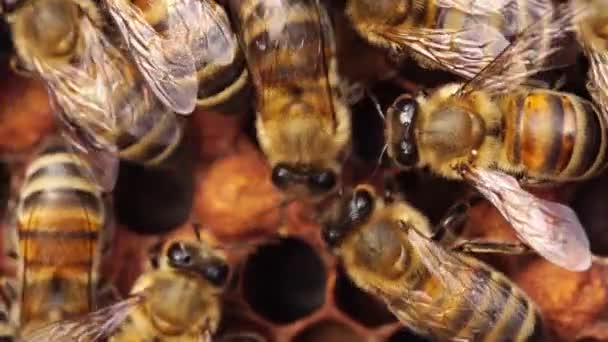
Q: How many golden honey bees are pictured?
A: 9